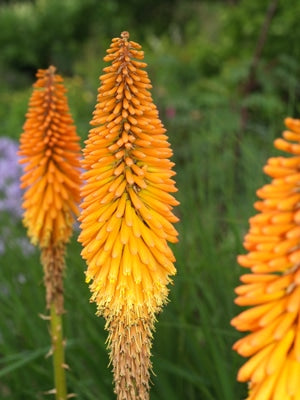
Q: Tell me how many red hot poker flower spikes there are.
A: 3